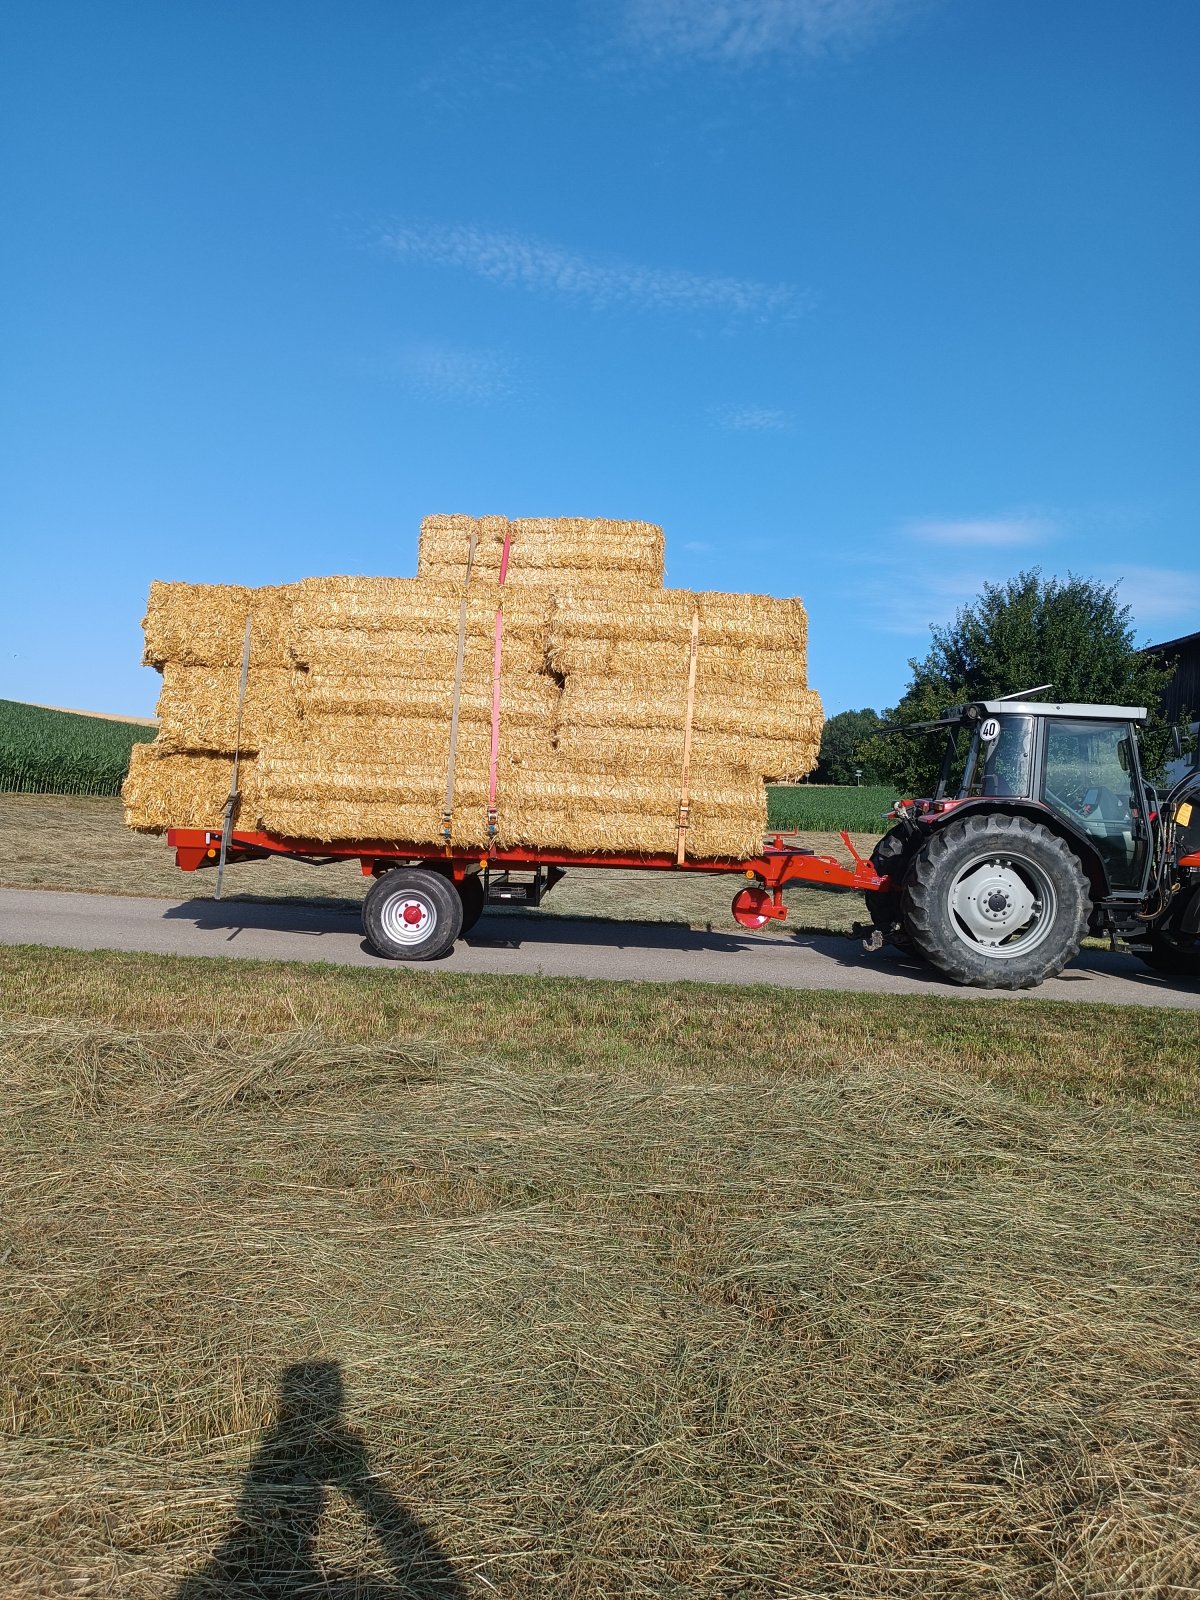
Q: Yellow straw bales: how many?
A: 10